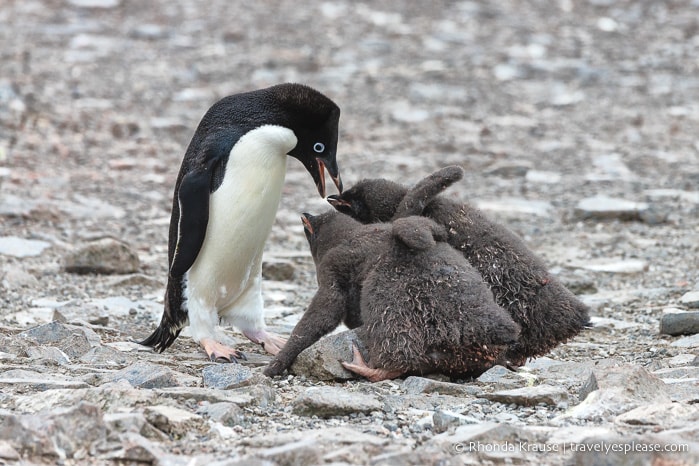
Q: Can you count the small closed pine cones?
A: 0